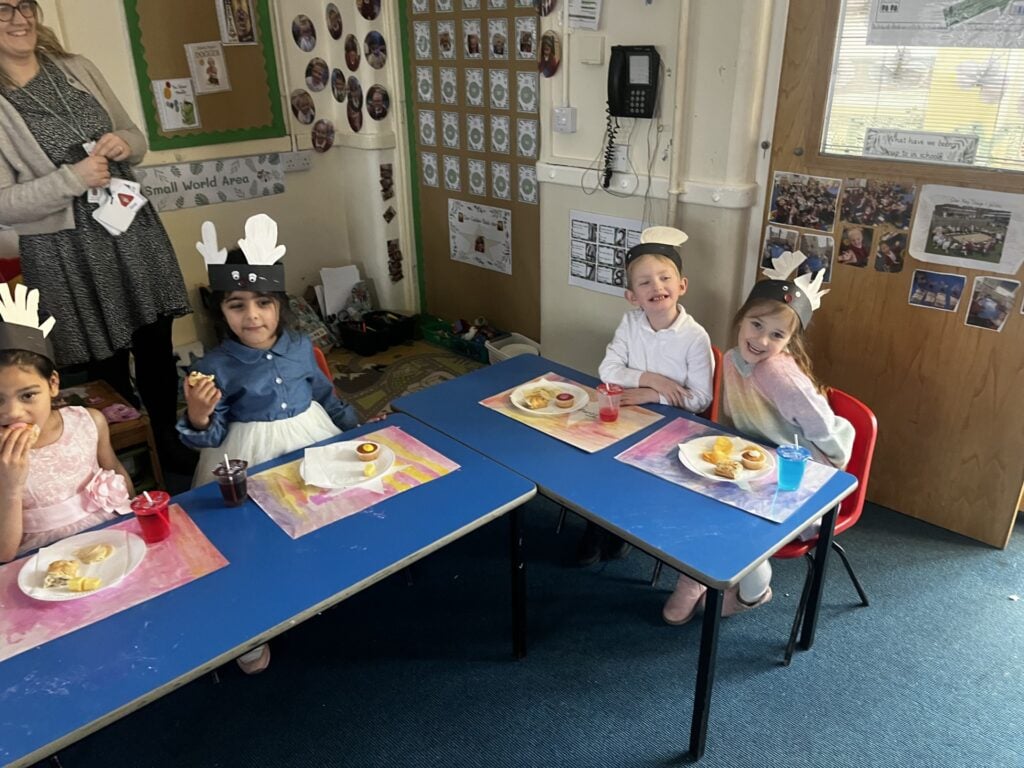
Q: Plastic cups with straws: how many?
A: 4